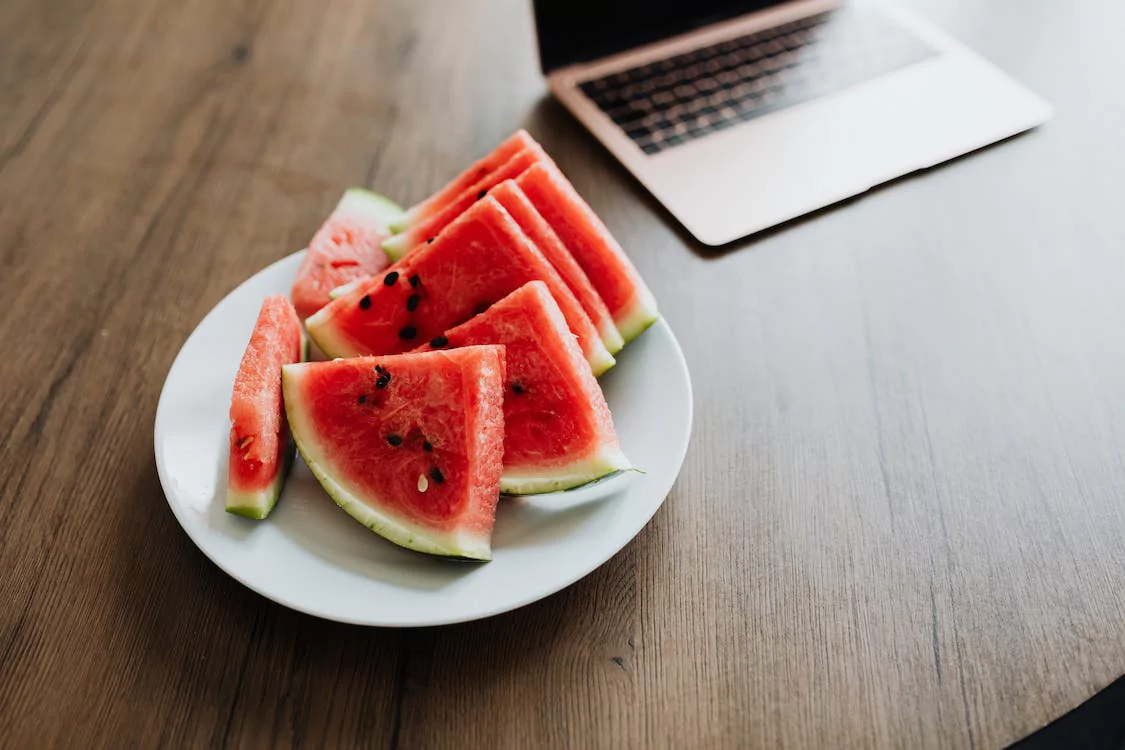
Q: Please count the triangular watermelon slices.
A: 9